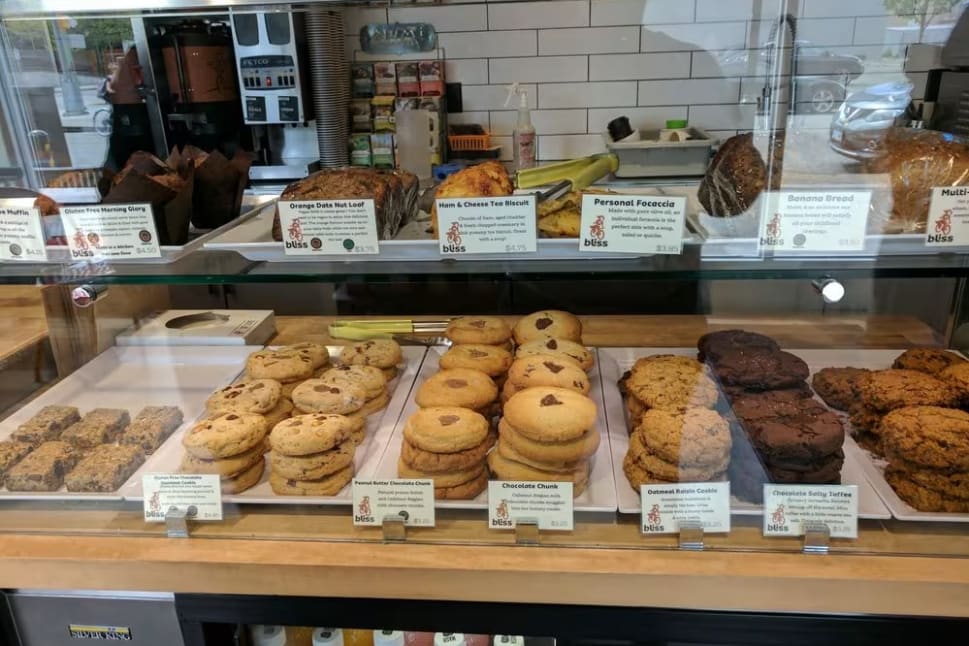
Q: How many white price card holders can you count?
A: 12